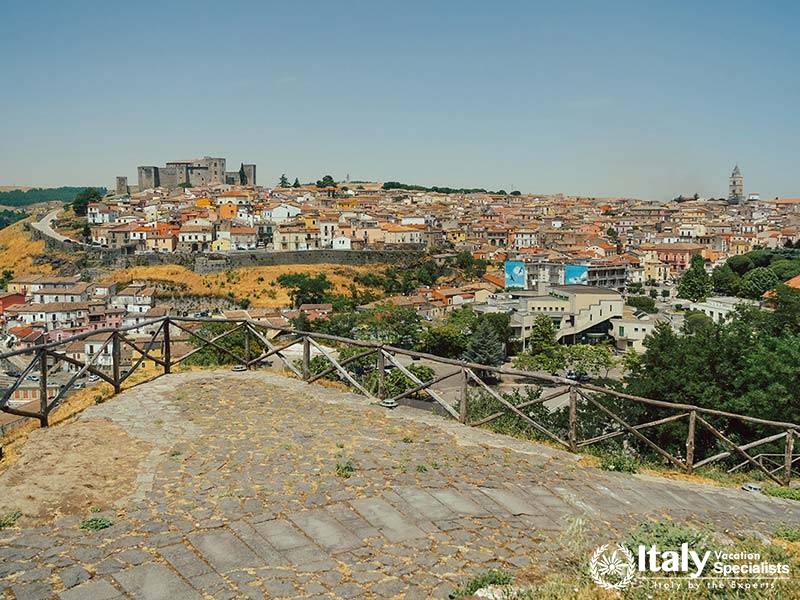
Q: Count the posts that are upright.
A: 10